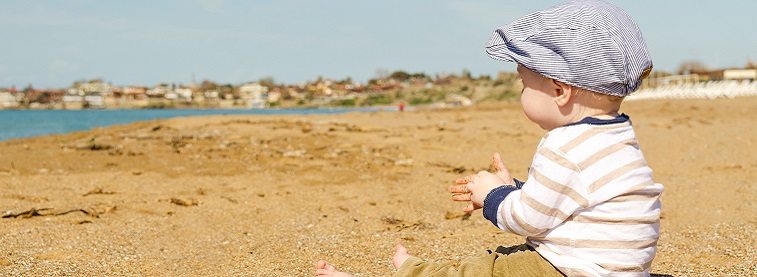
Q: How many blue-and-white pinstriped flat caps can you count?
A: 1